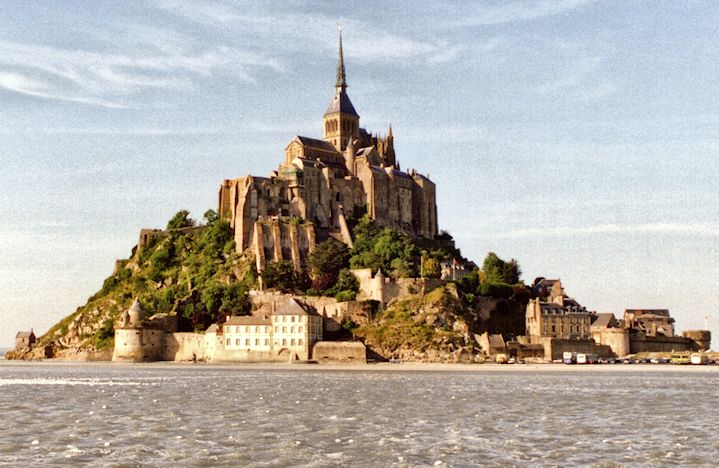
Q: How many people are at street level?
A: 0